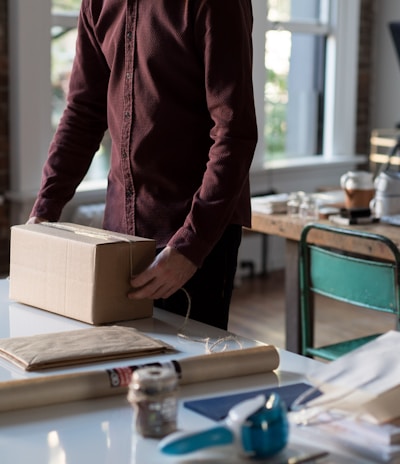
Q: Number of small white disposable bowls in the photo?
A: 0